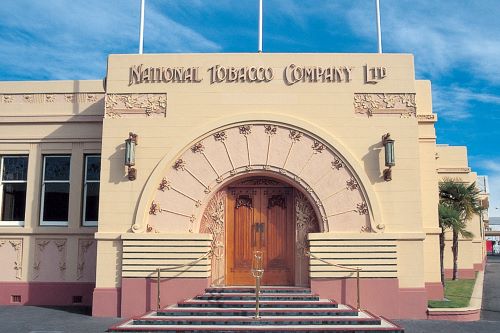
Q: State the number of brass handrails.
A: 3